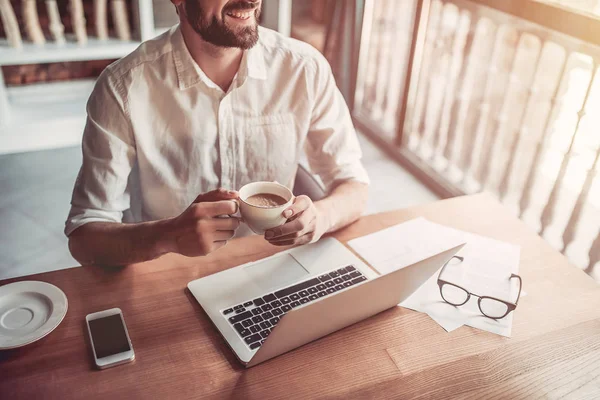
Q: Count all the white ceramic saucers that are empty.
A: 1